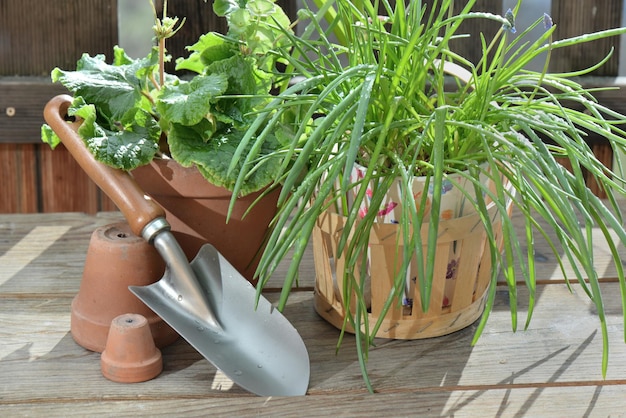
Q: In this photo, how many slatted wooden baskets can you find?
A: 1